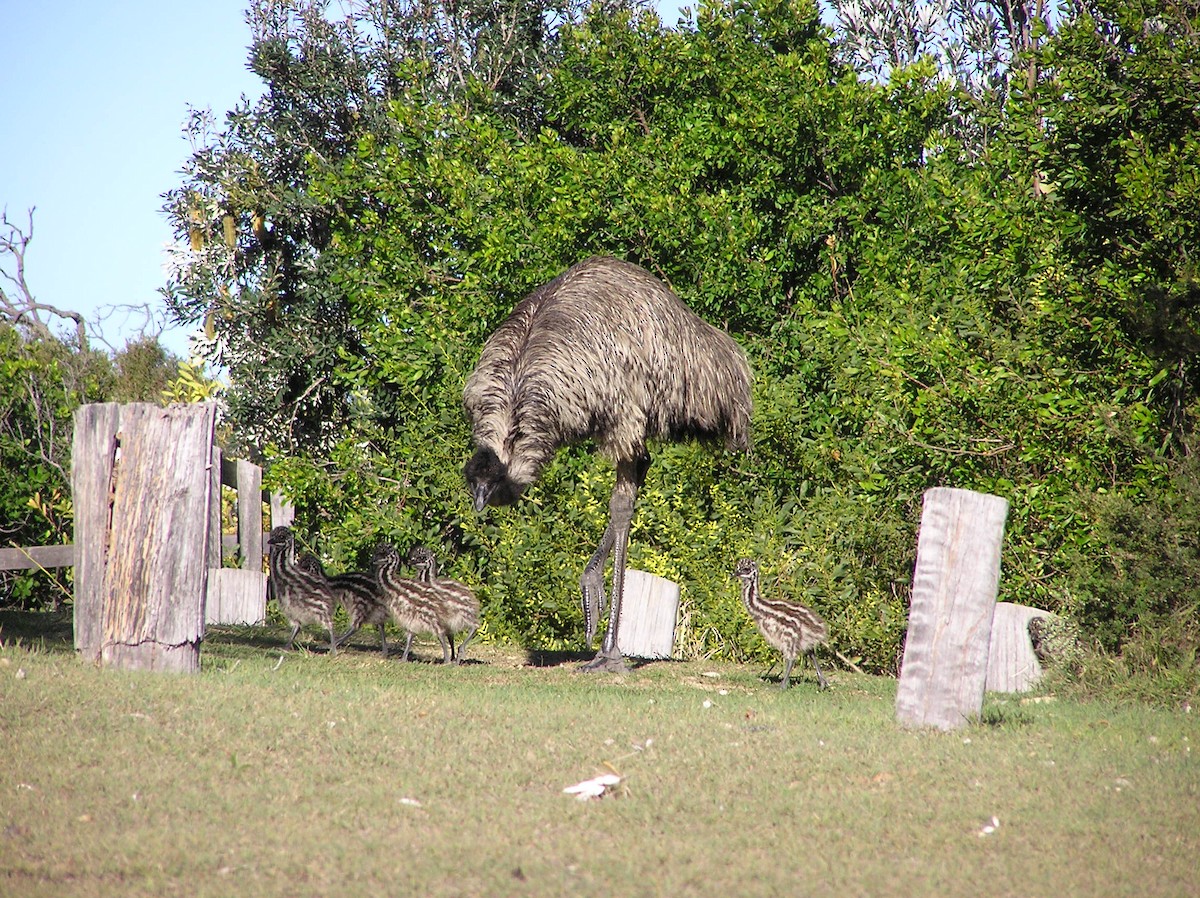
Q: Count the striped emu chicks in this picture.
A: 5